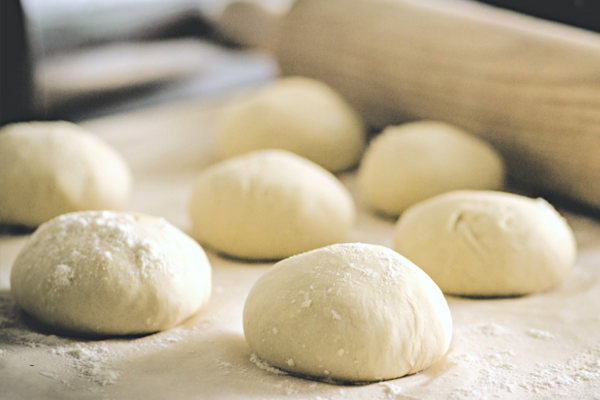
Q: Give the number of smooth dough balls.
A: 7